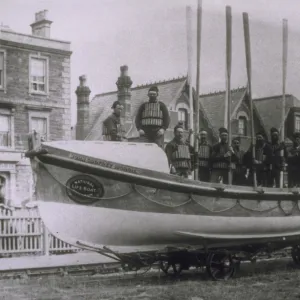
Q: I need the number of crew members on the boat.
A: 9